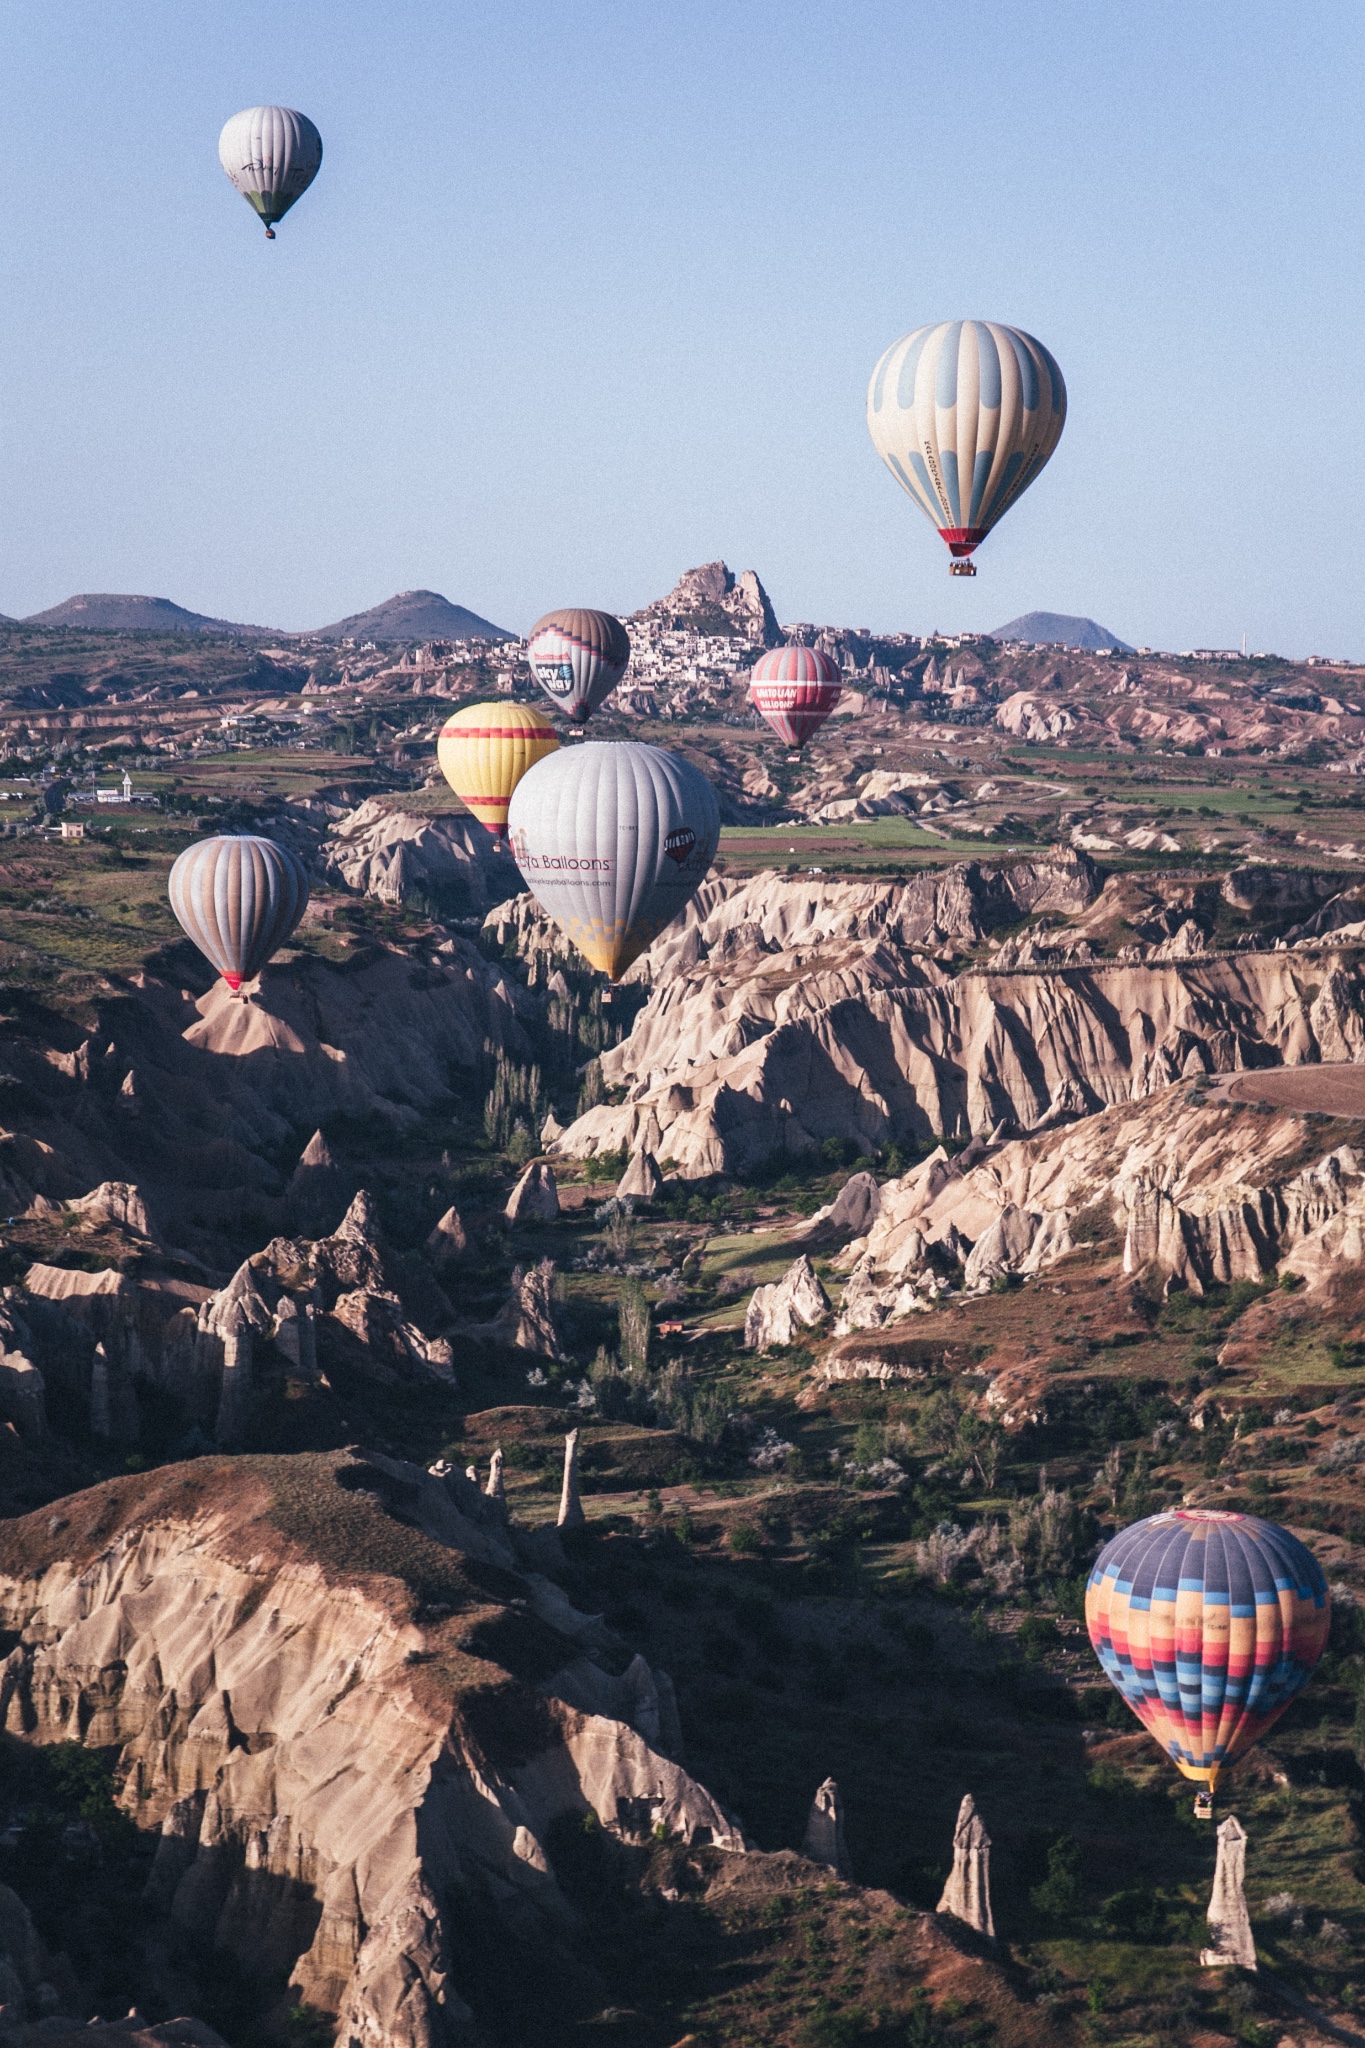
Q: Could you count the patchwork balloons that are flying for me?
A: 1